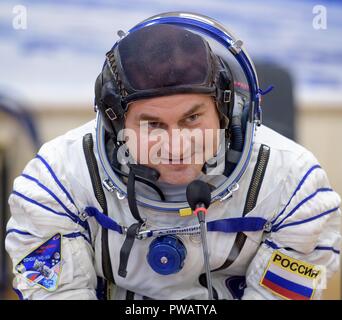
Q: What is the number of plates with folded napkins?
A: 0